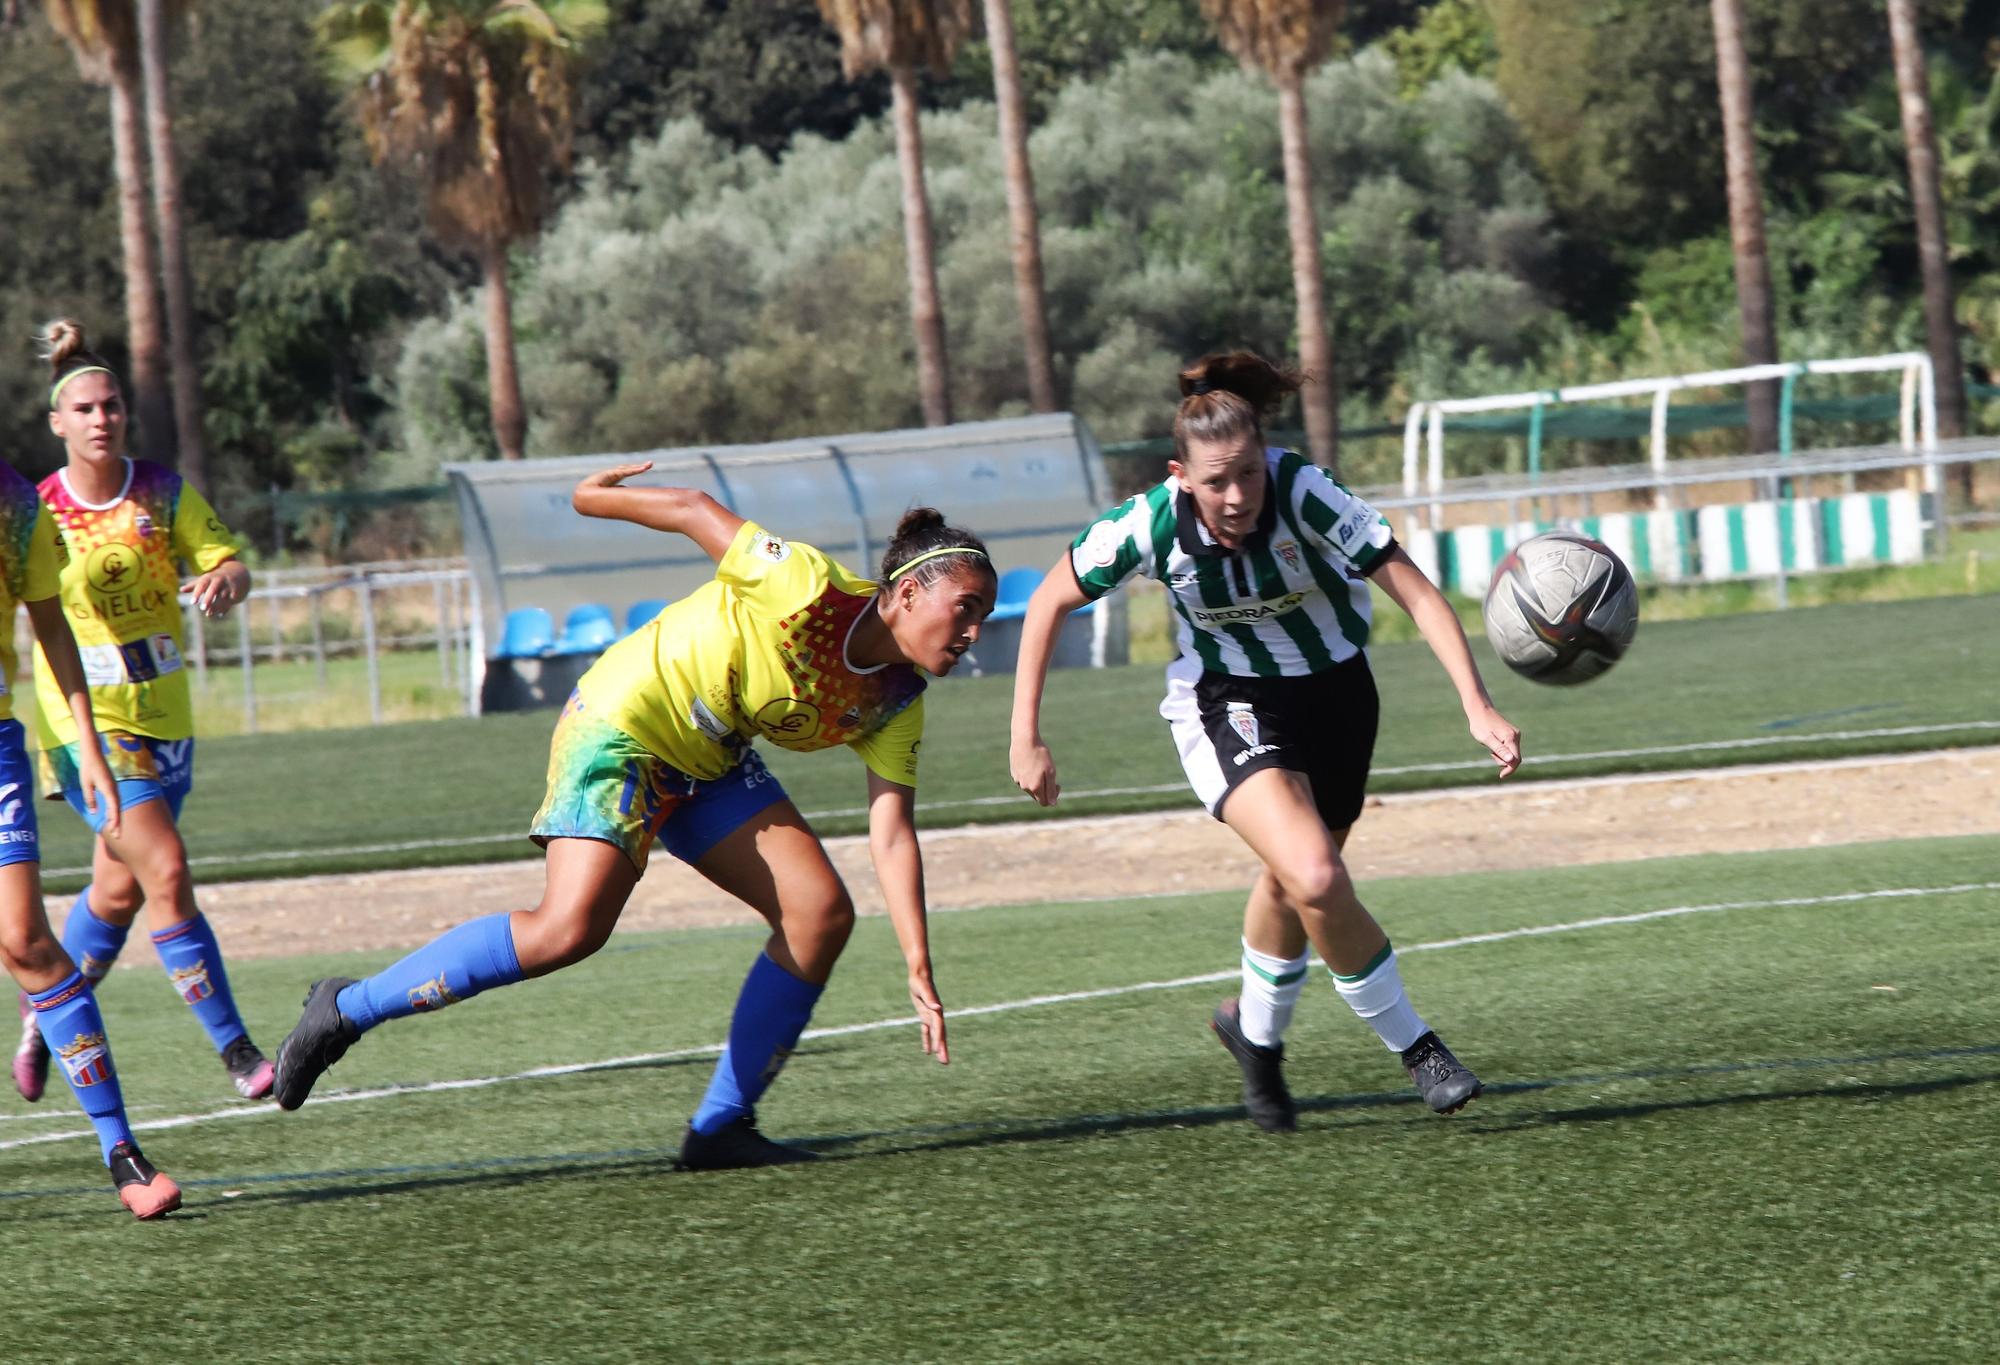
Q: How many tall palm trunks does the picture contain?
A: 8